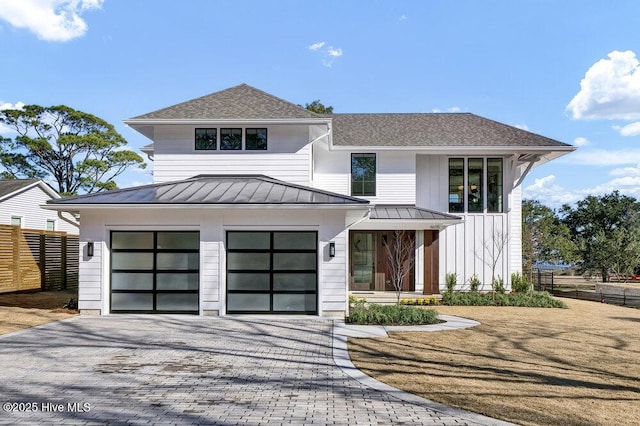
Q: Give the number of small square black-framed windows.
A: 3